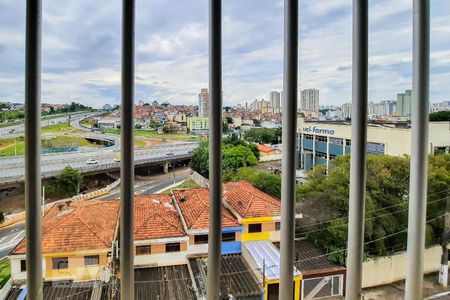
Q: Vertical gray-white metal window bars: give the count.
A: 6